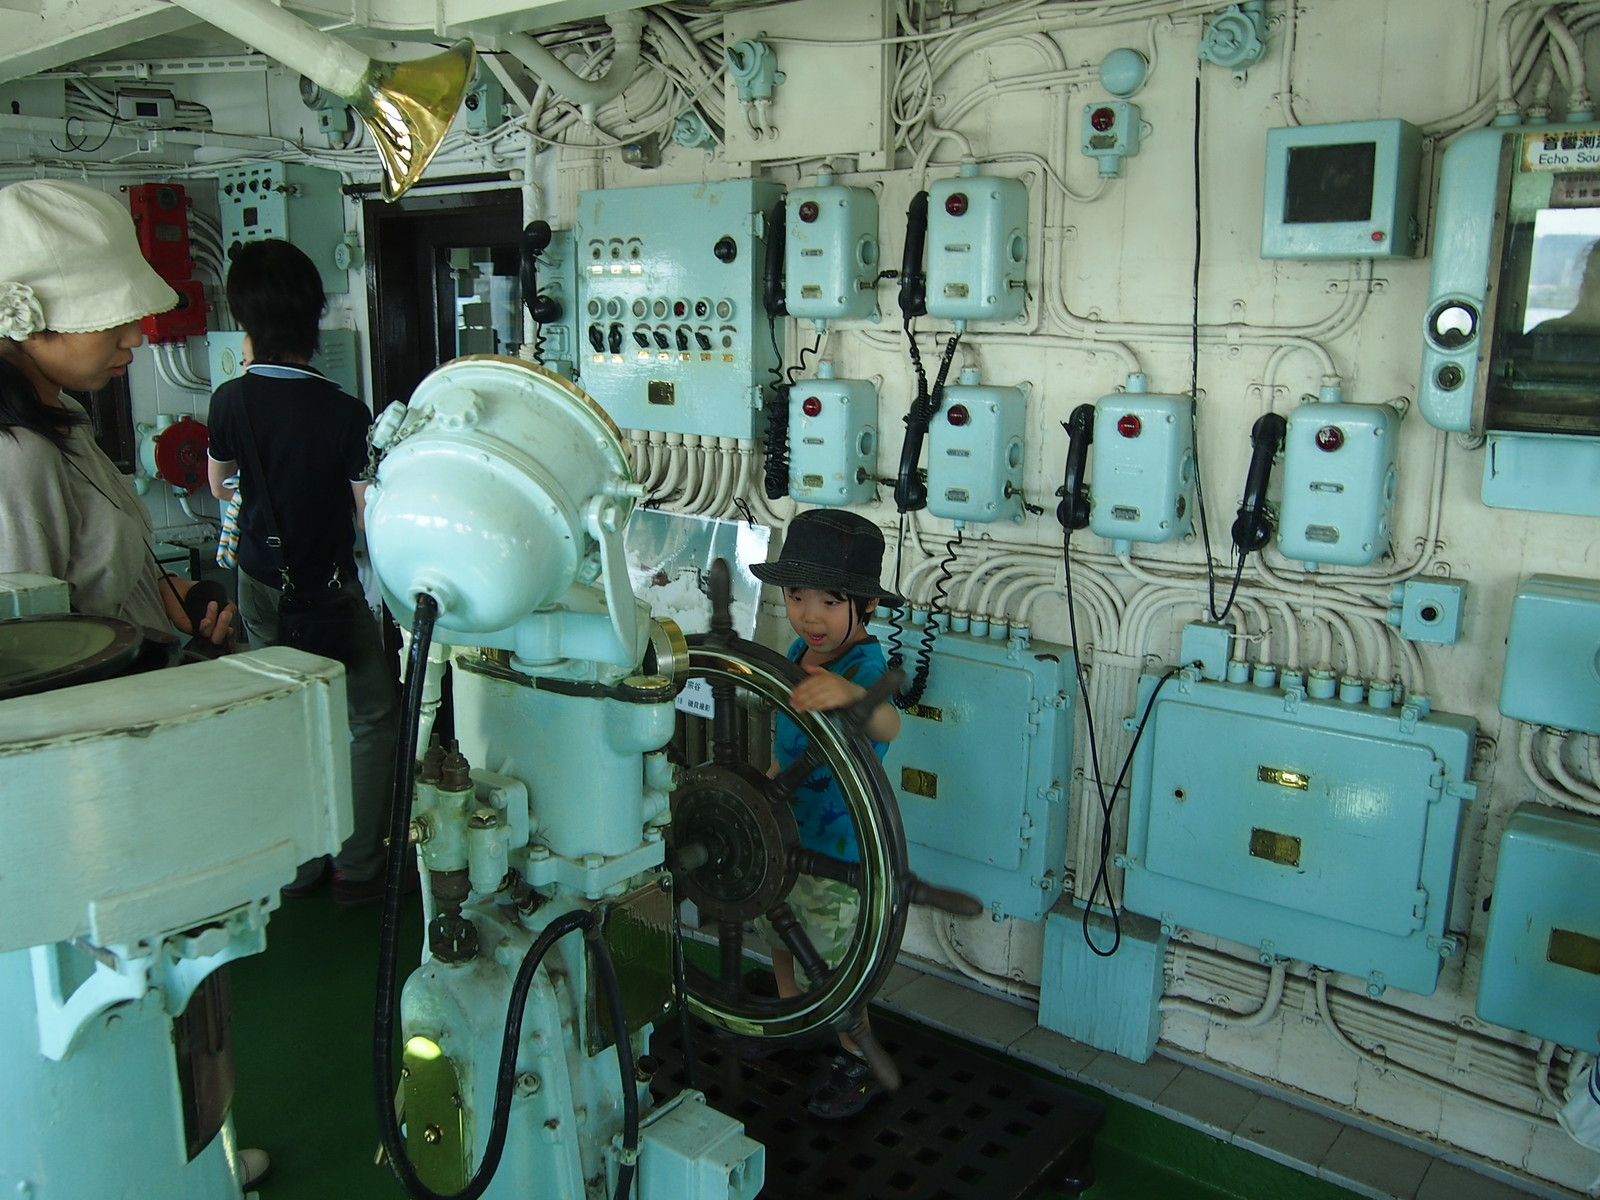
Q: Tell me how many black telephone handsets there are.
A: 7